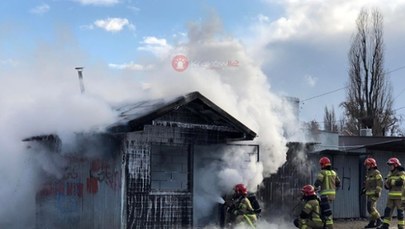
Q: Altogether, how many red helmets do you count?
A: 5